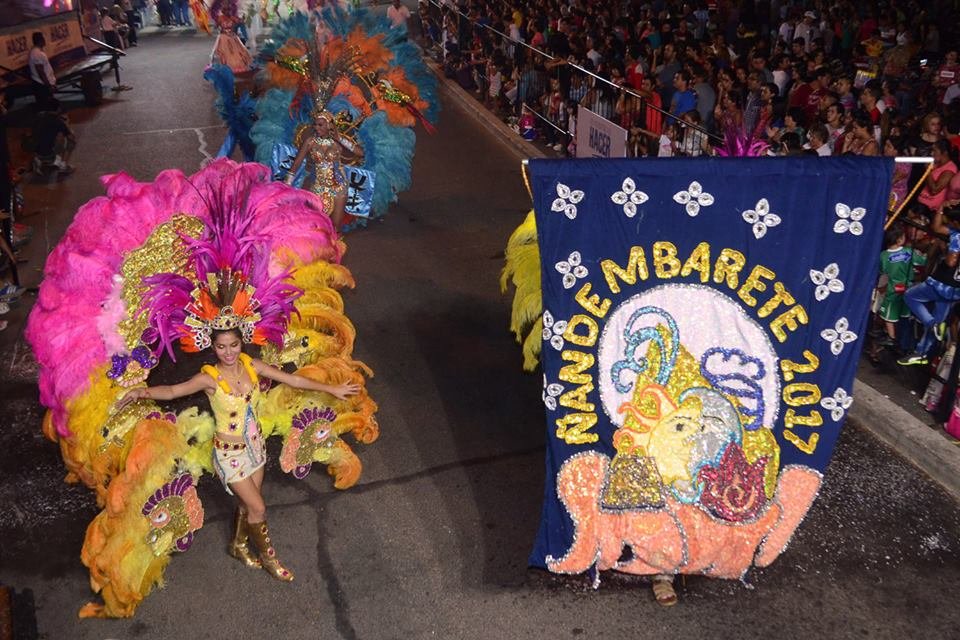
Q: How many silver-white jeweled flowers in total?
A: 11